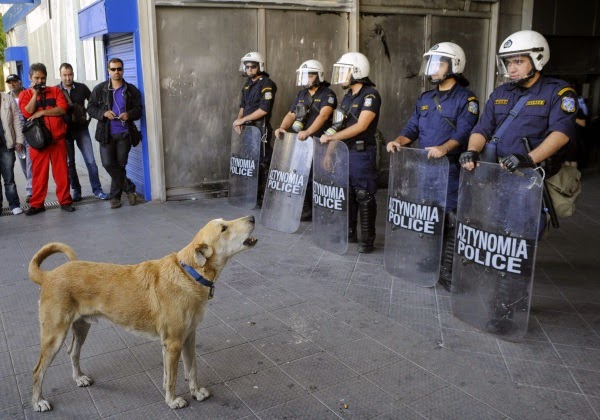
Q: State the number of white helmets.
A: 5